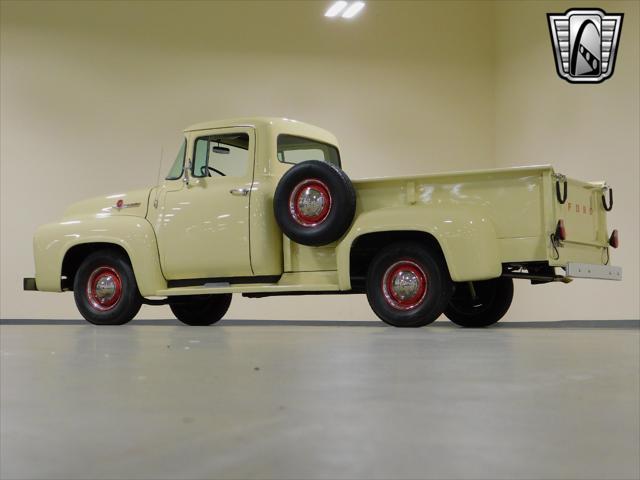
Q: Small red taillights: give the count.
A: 2